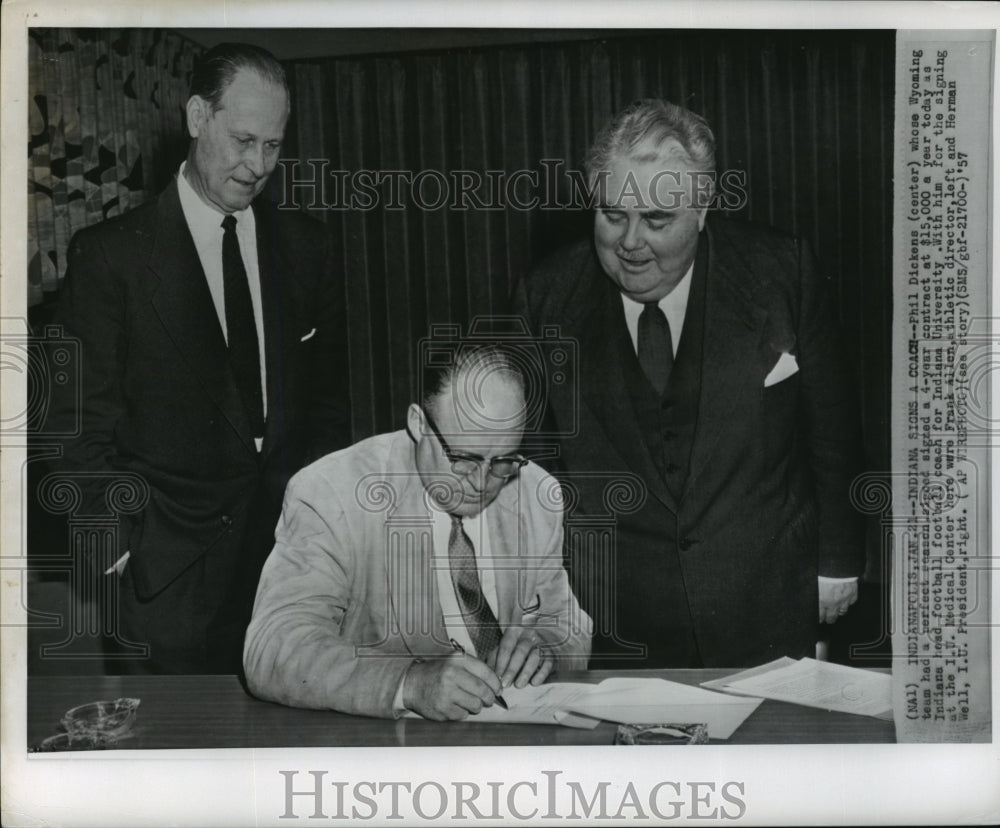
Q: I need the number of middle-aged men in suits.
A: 3